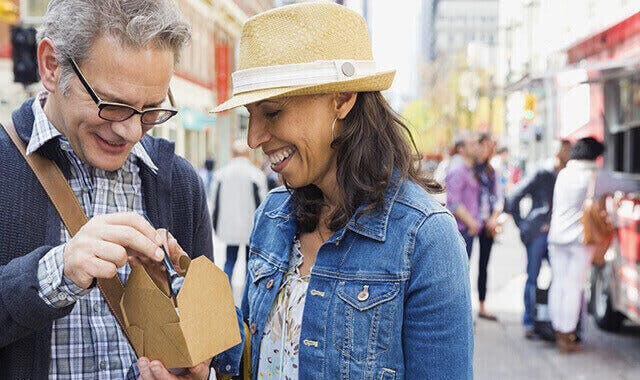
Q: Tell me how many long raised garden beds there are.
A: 0